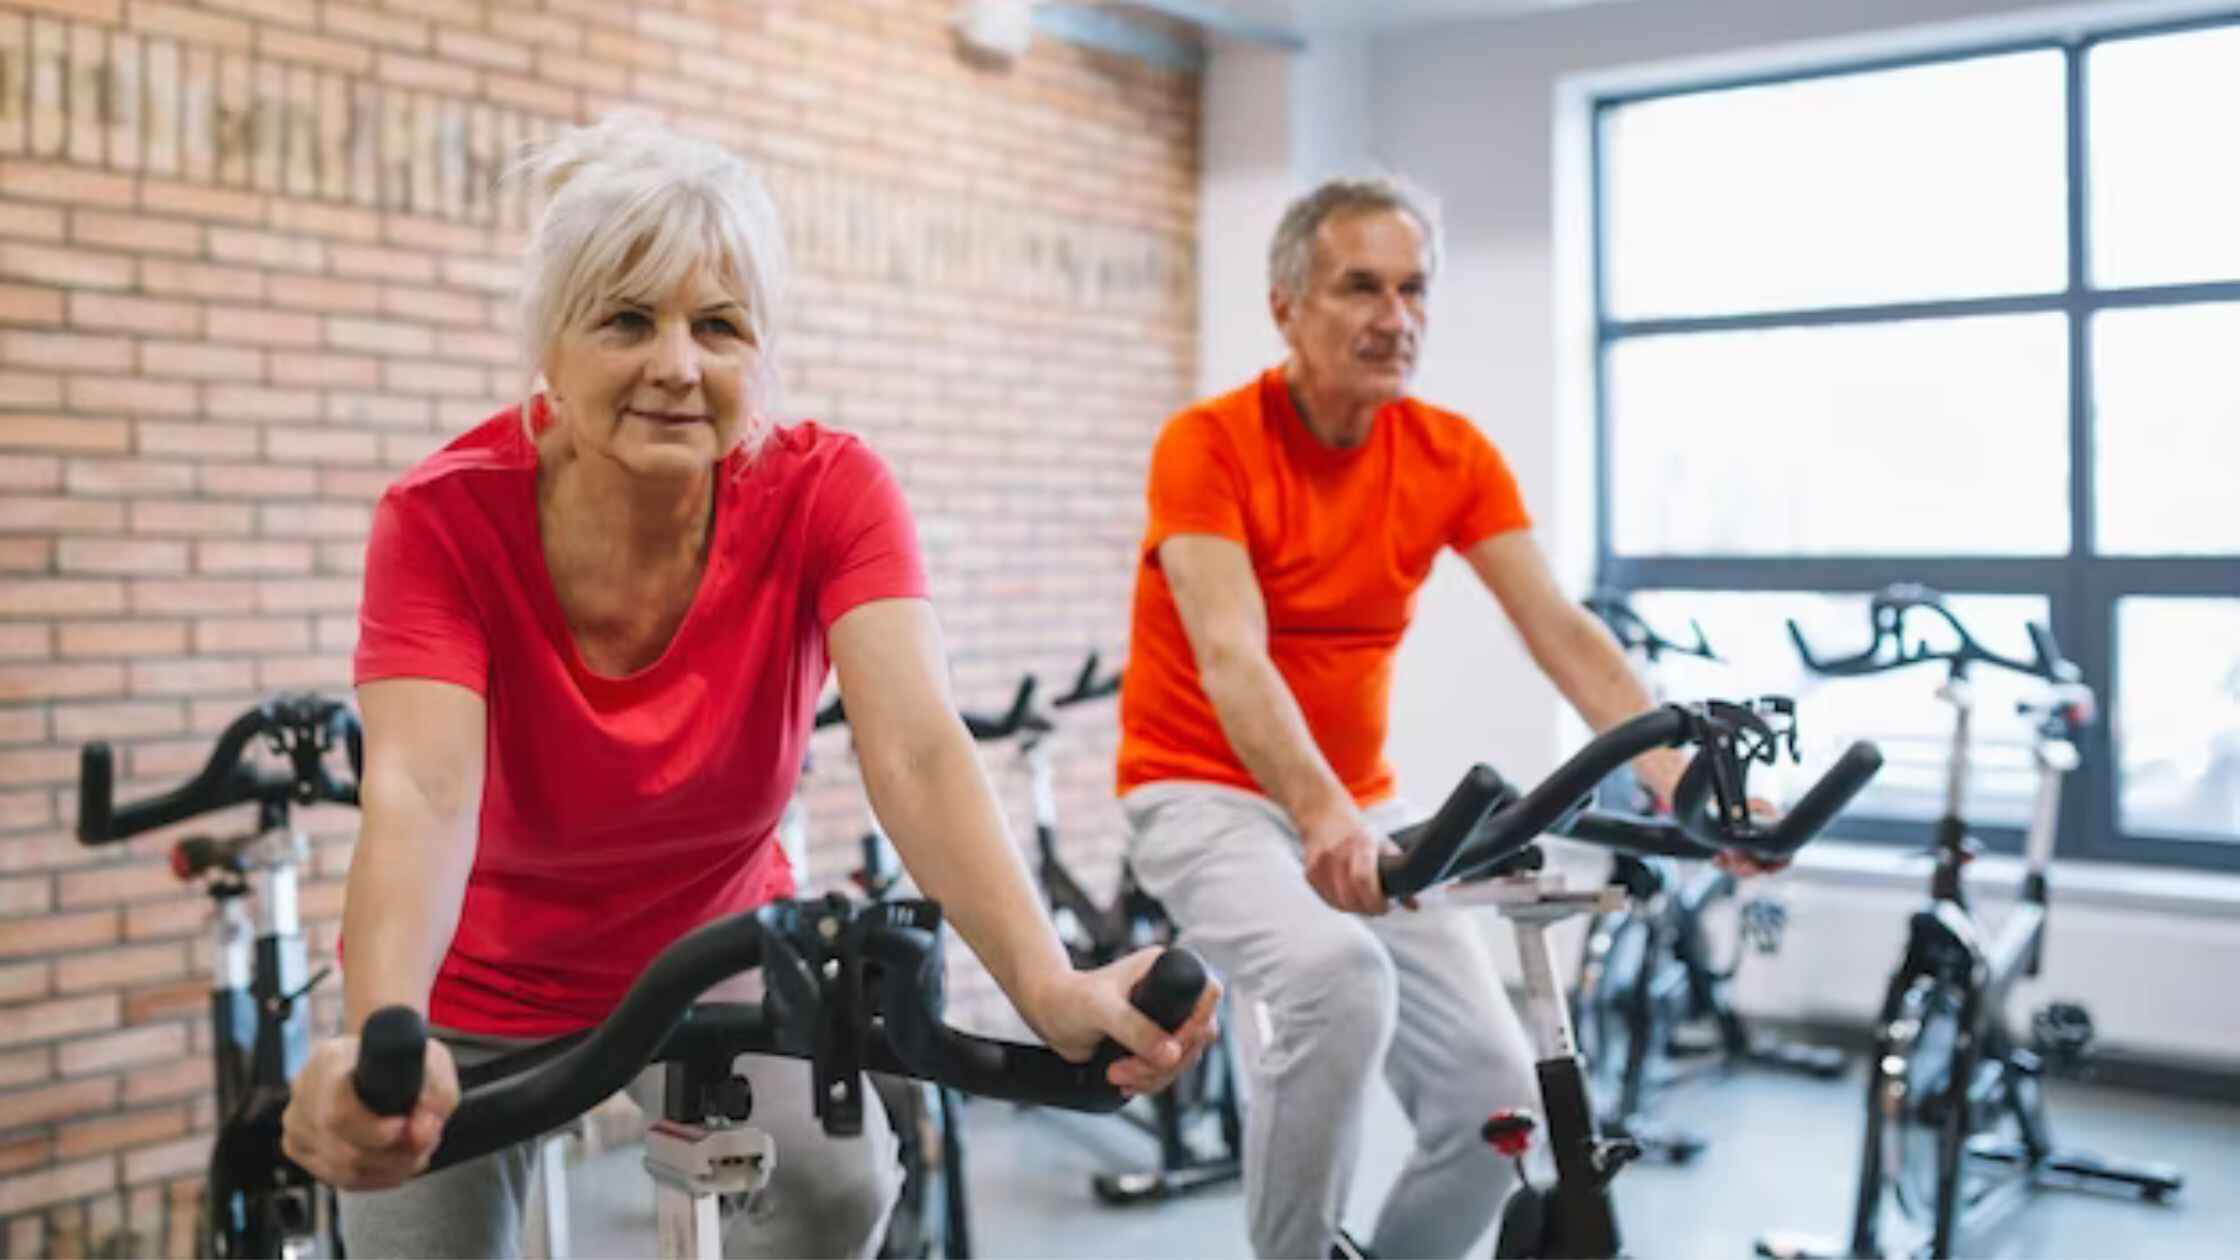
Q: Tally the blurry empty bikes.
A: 5